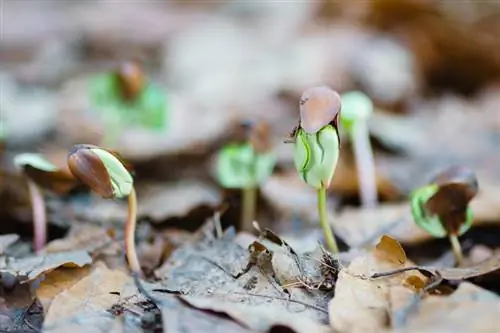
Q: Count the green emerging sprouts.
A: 7